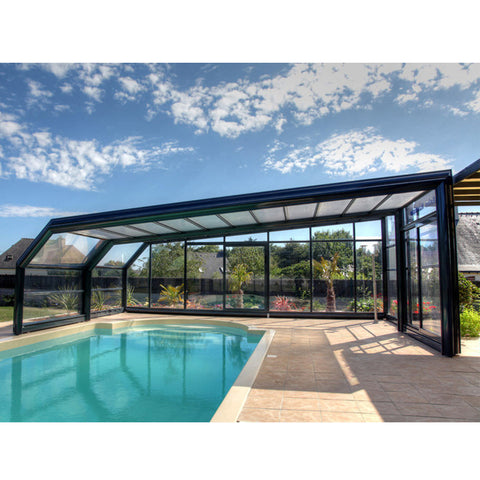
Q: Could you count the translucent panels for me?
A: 11